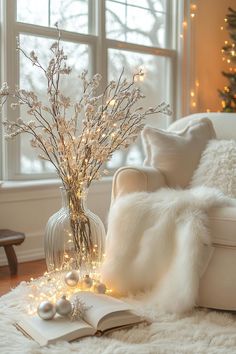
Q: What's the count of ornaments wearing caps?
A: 2